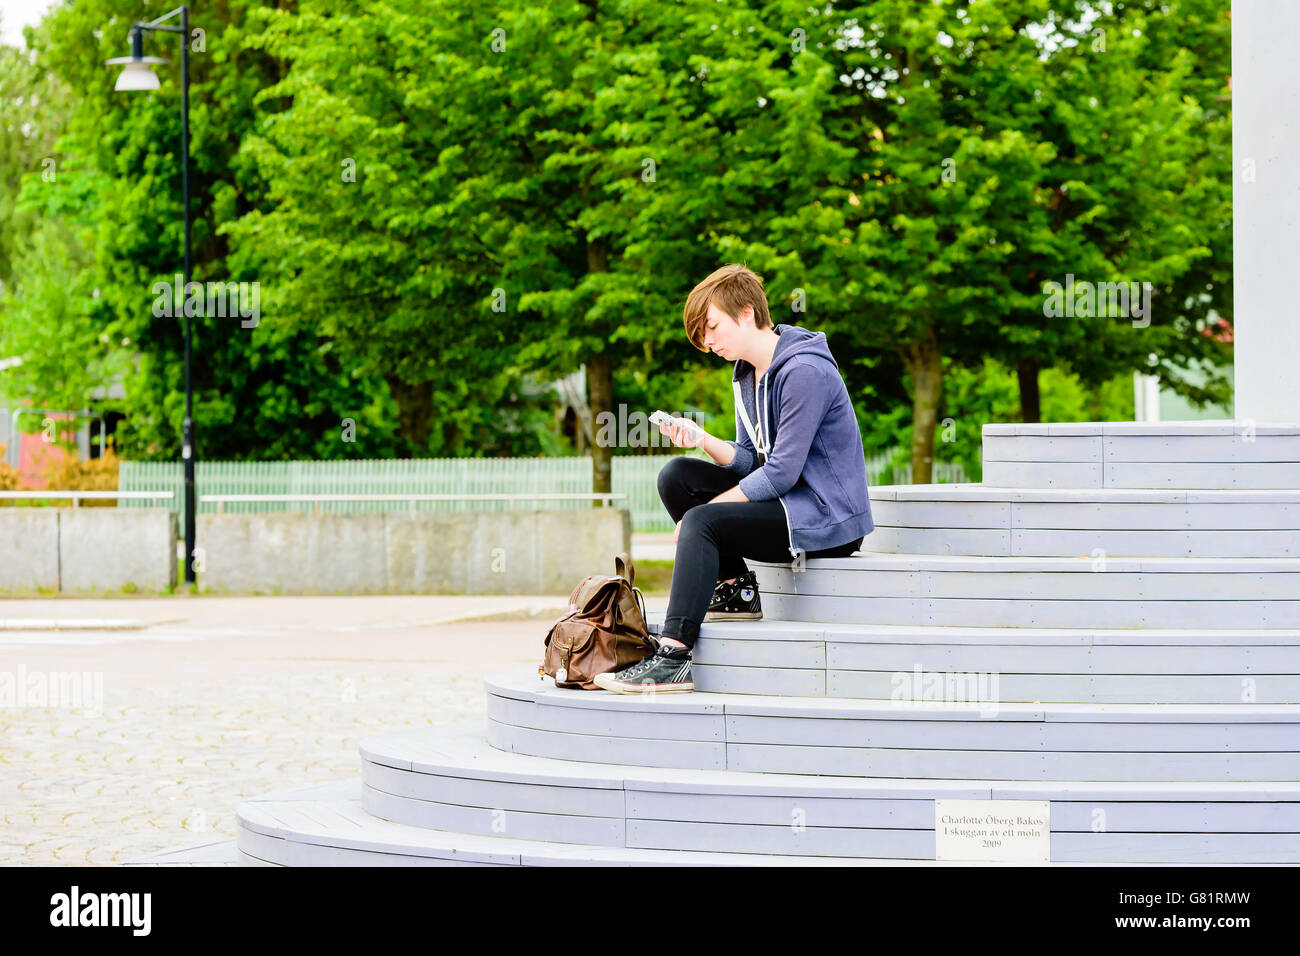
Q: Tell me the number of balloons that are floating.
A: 0